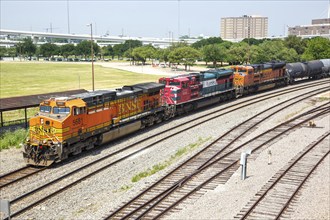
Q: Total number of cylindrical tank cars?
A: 2